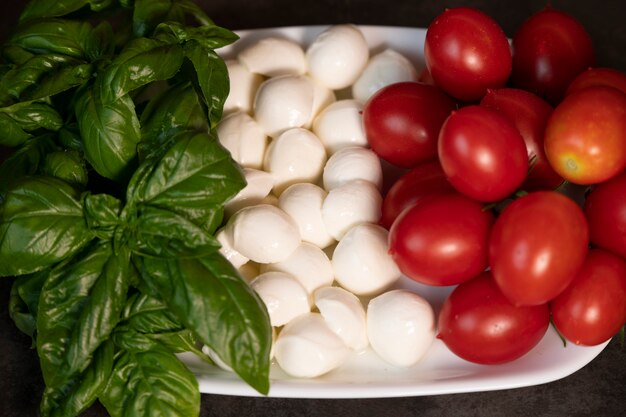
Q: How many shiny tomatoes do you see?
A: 13